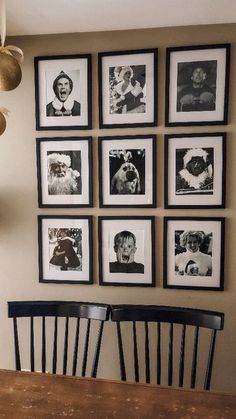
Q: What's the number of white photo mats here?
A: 9